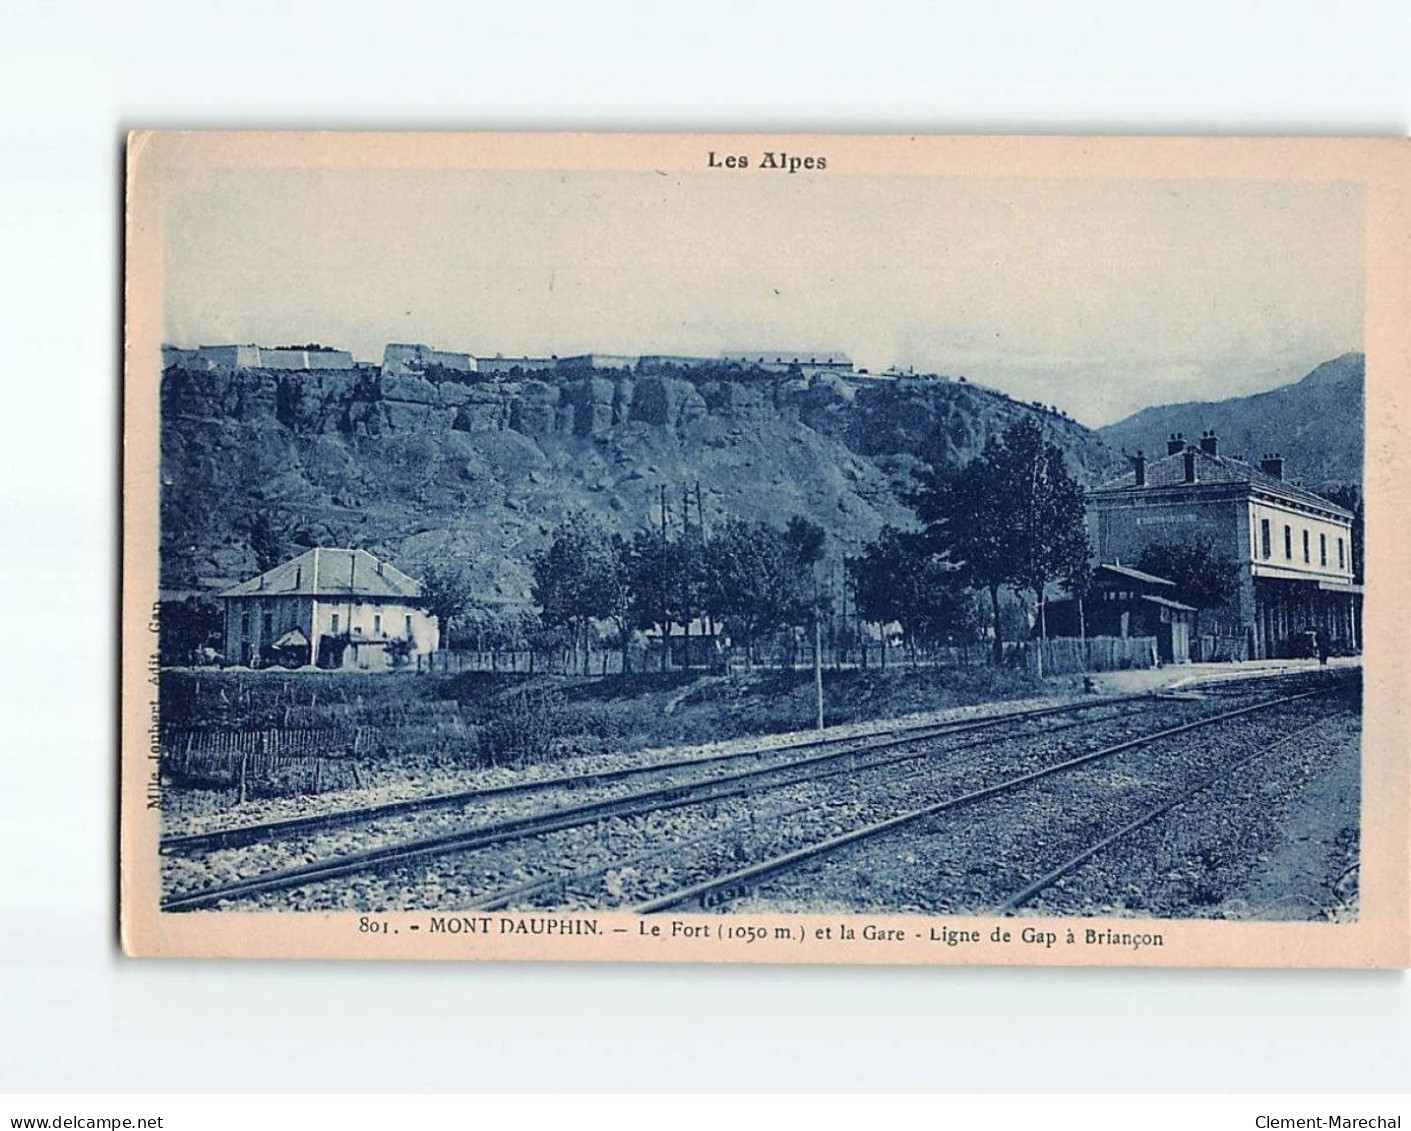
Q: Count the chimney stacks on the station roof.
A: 5